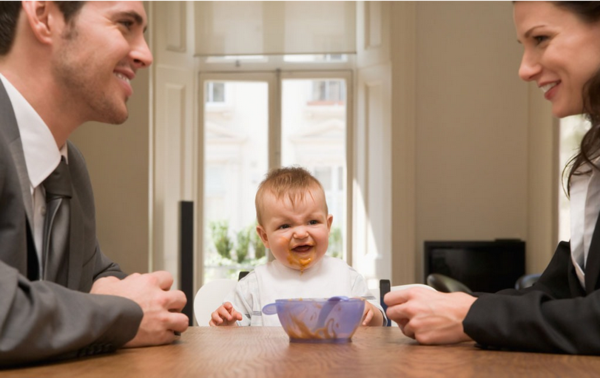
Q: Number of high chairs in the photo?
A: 1